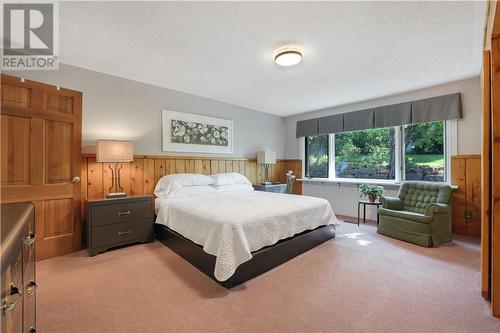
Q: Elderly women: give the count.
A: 0